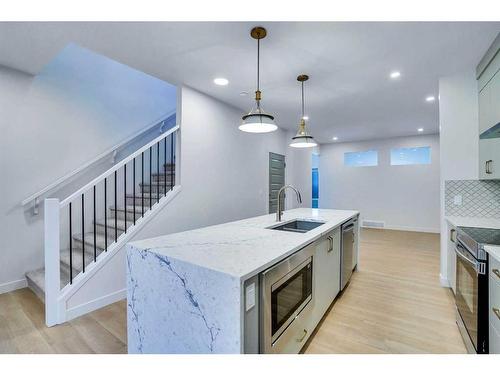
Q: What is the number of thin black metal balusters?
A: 12